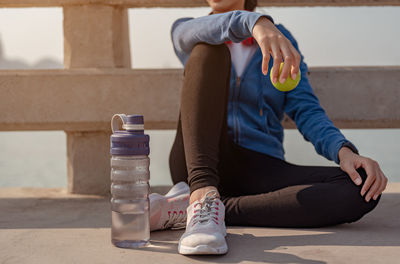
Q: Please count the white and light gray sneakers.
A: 2